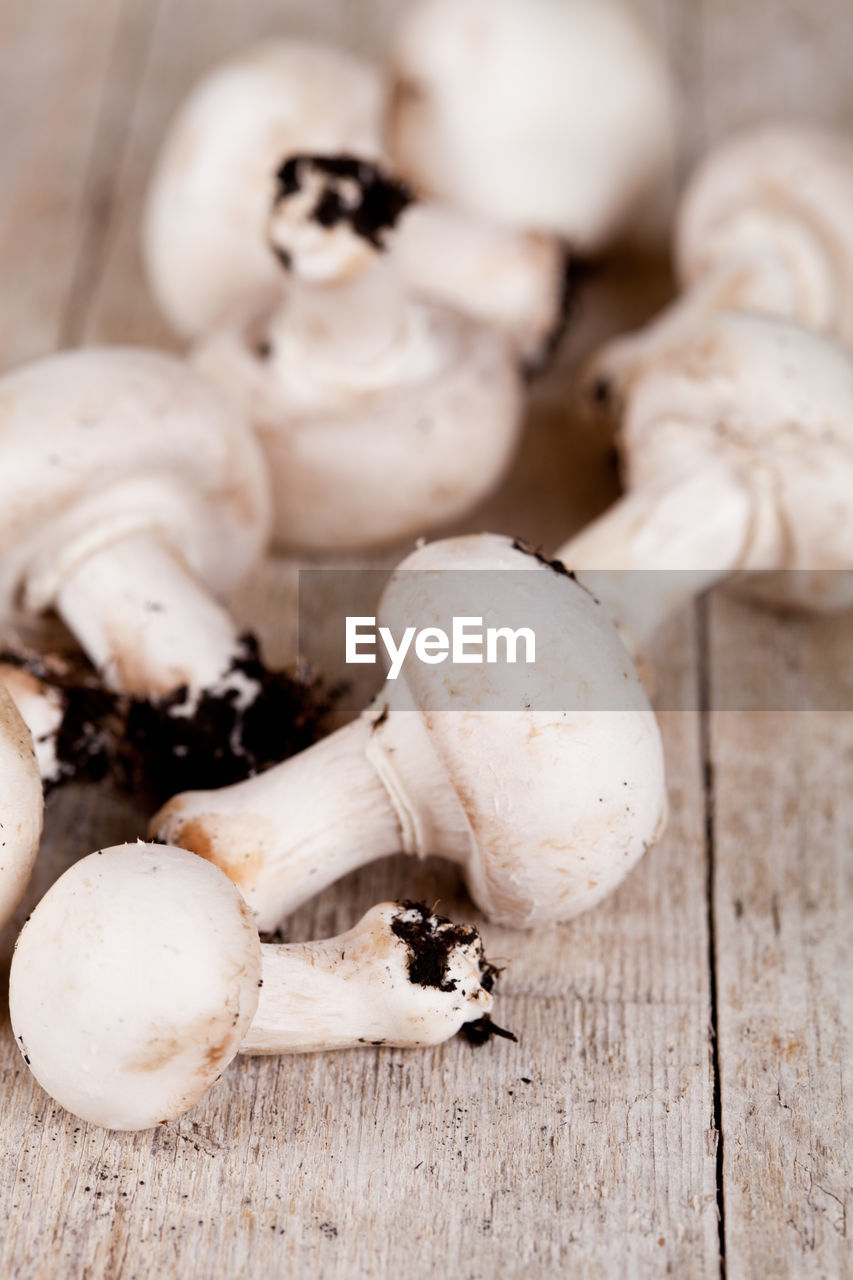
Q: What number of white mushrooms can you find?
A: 9